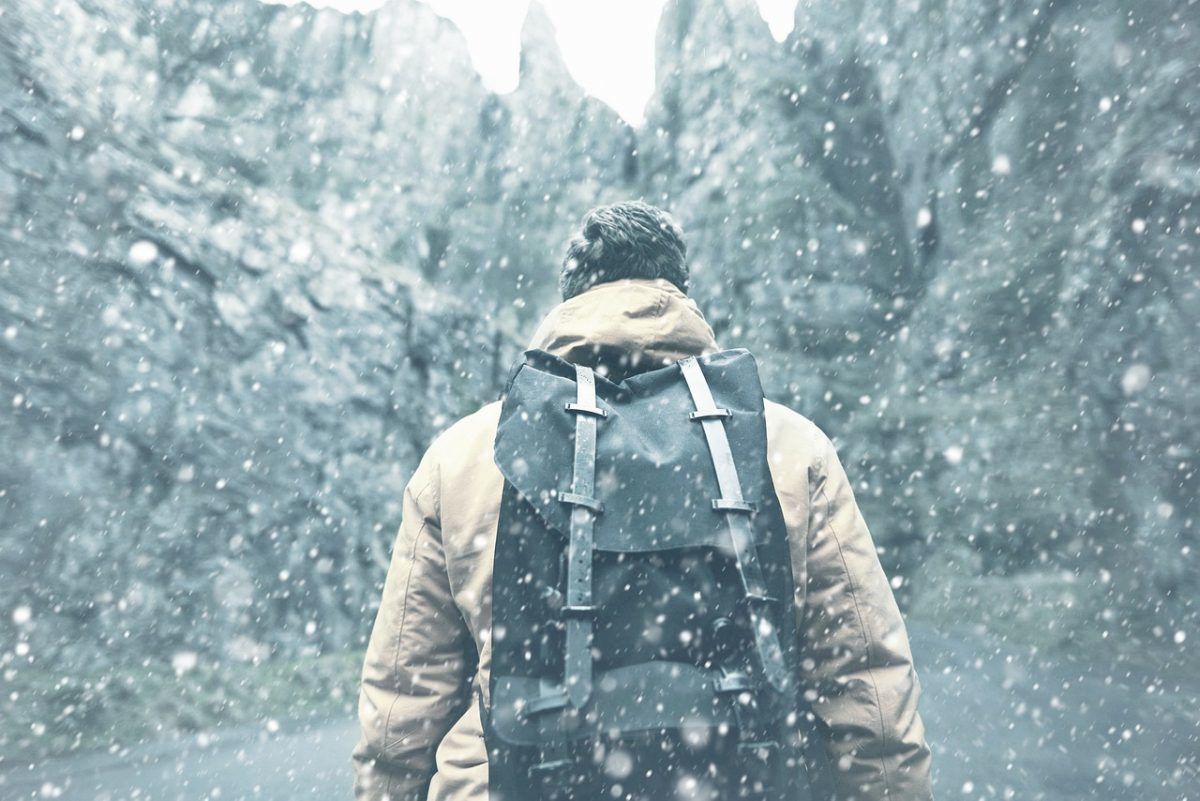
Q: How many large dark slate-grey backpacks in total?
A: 1